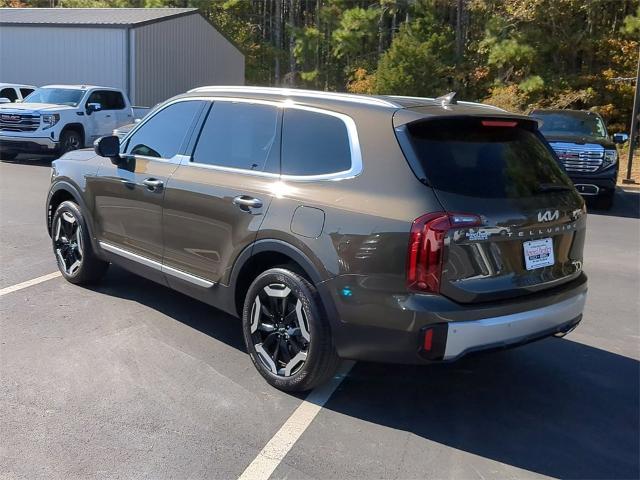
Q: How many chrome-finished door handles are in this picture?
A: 2